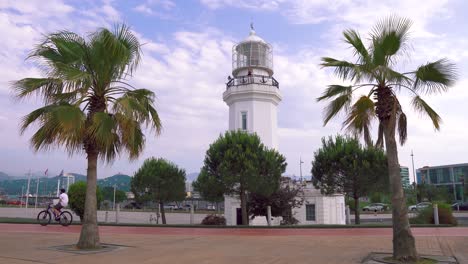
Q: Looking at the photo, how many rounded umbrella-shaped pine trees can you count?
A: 3